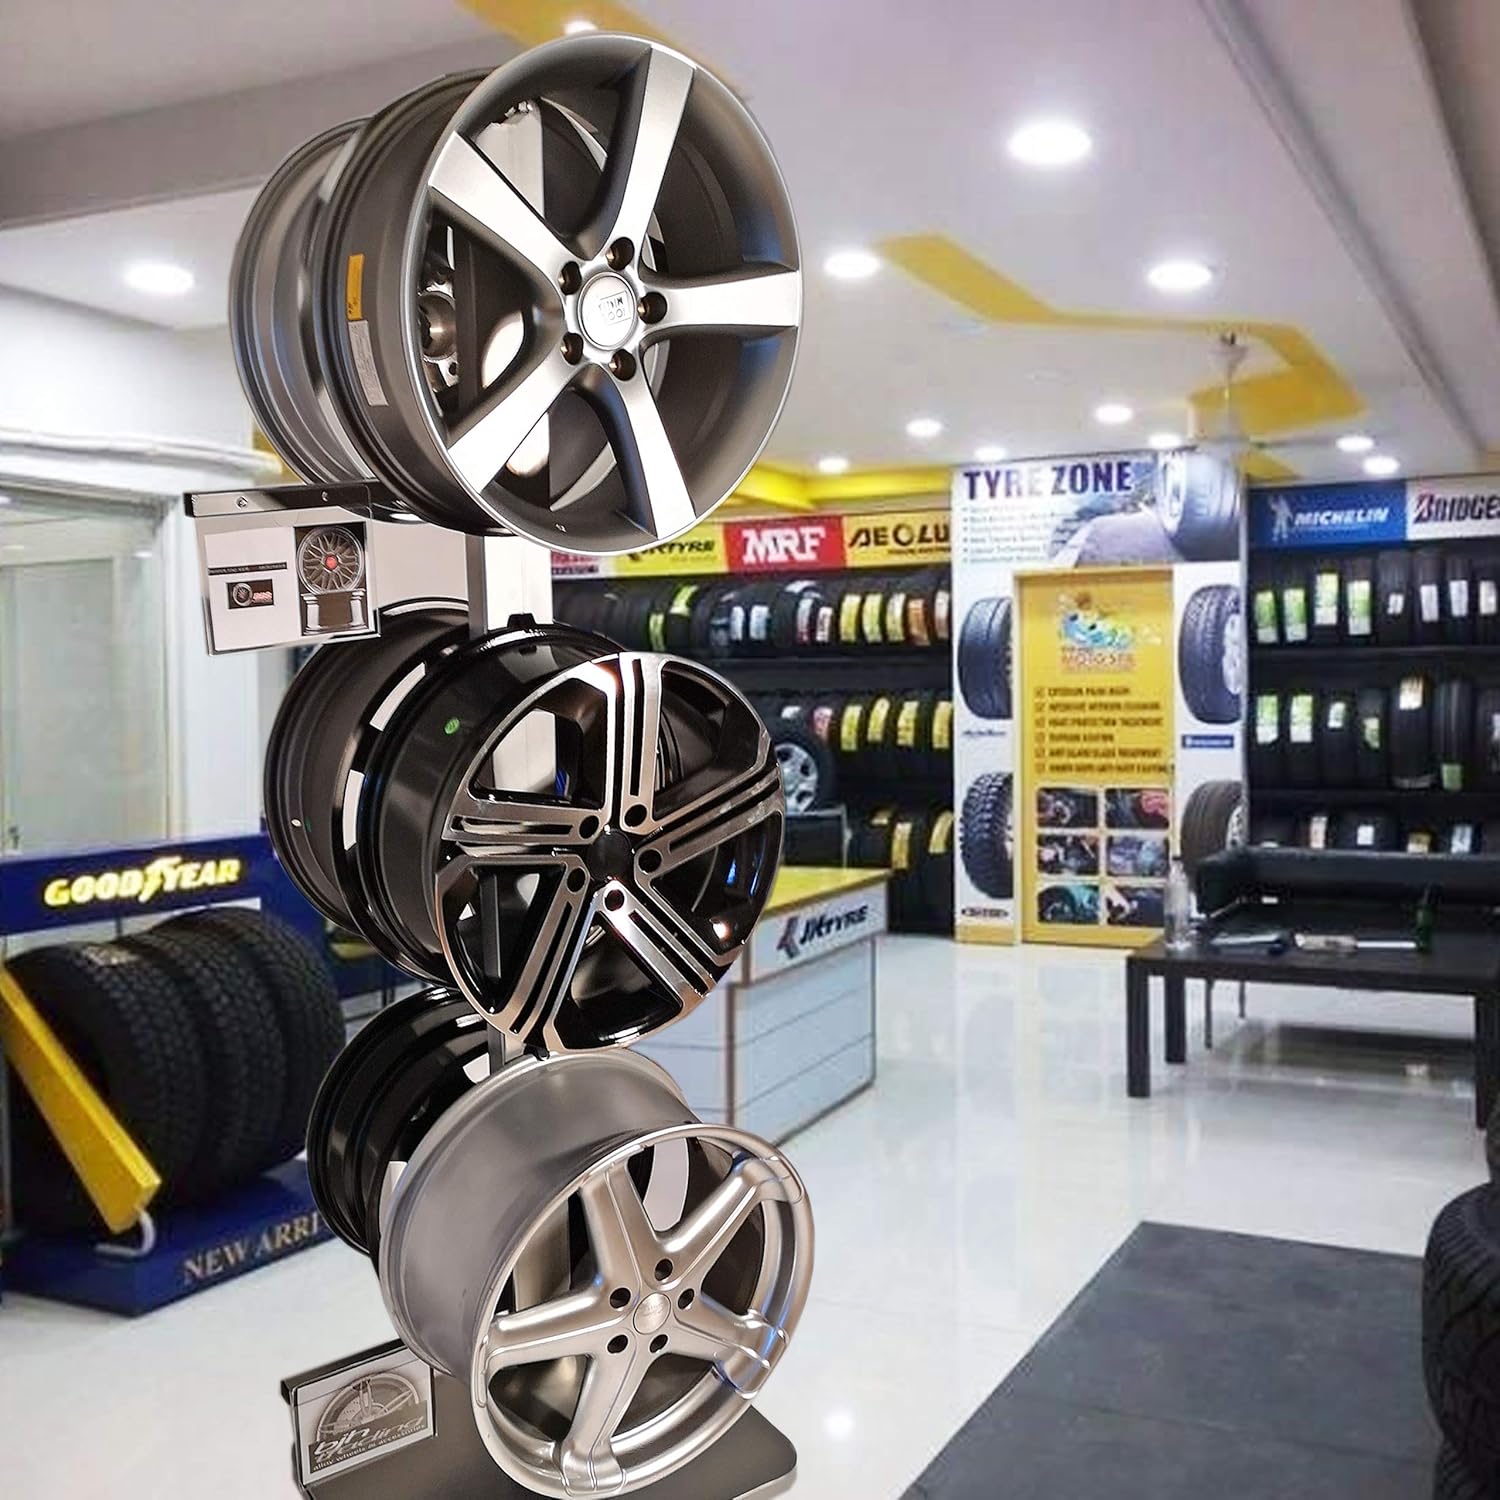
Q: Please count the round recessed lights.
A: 12